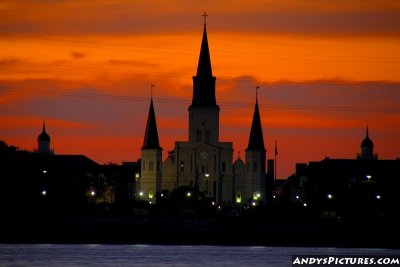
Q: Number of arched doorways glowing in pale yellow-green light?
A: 3